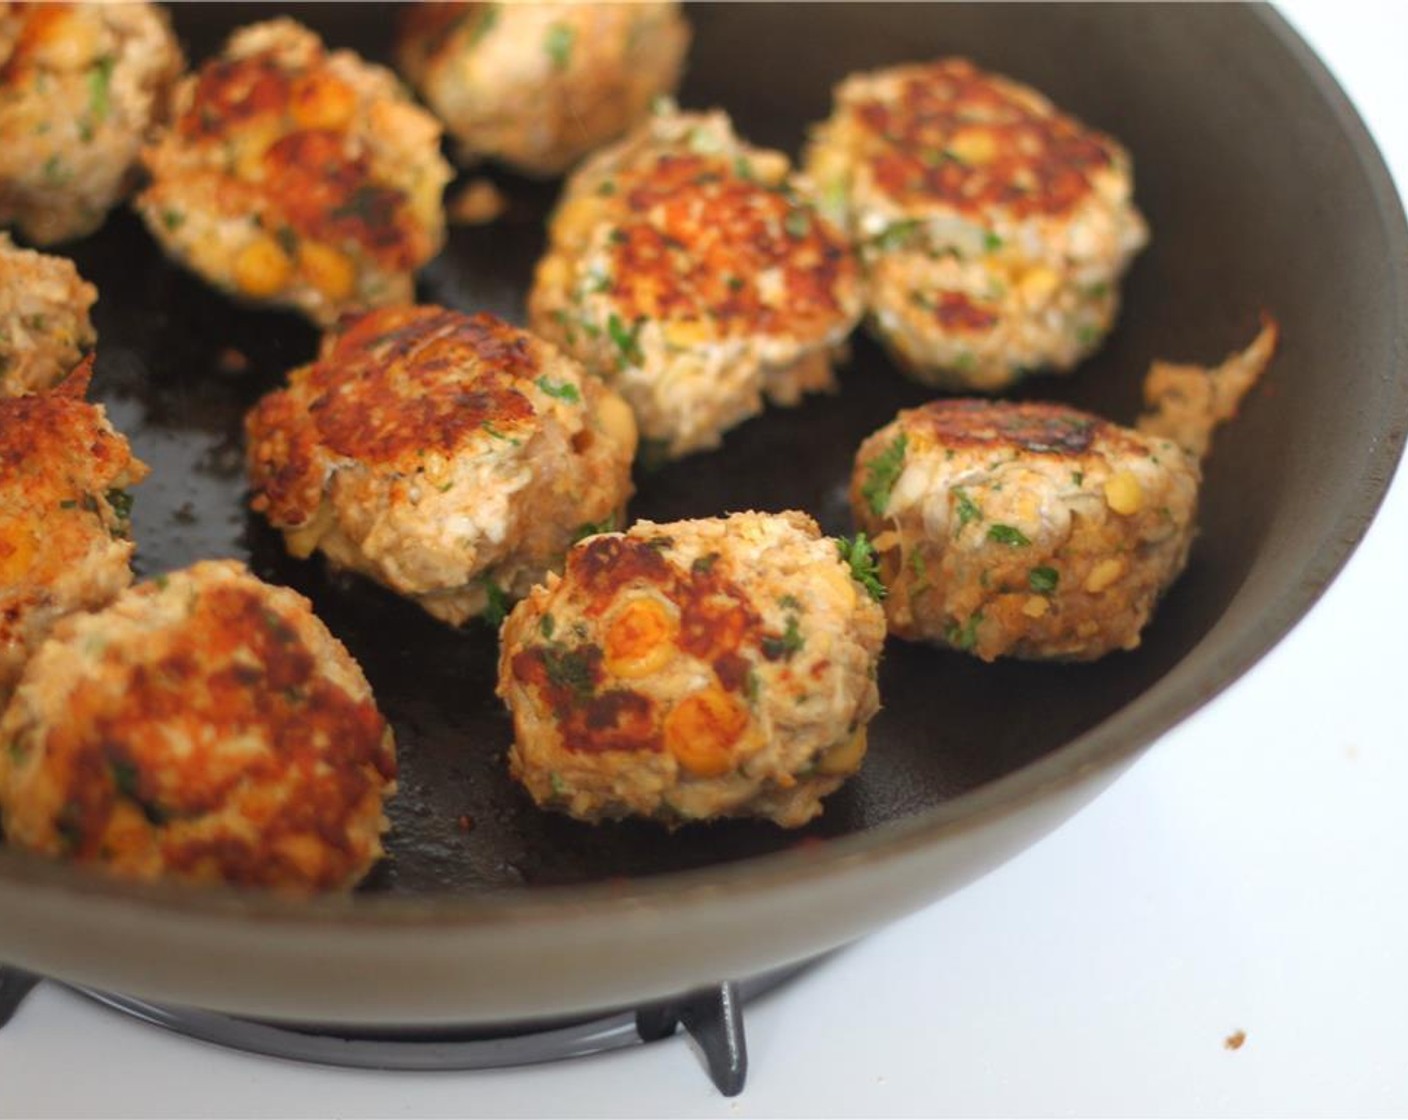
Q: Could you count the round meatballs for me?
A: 11